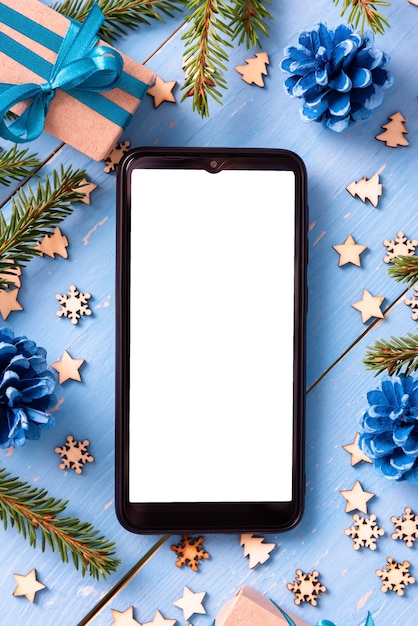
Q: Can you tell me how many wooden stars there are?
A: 12